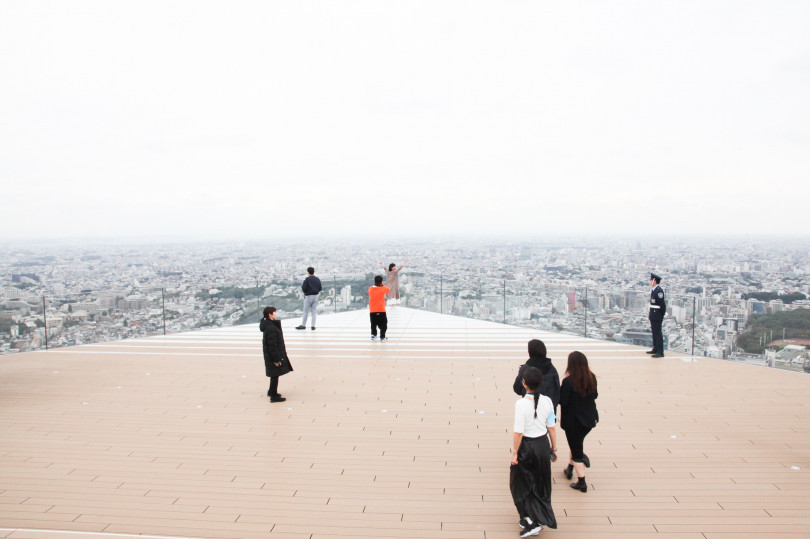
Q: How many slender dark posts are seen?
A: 8